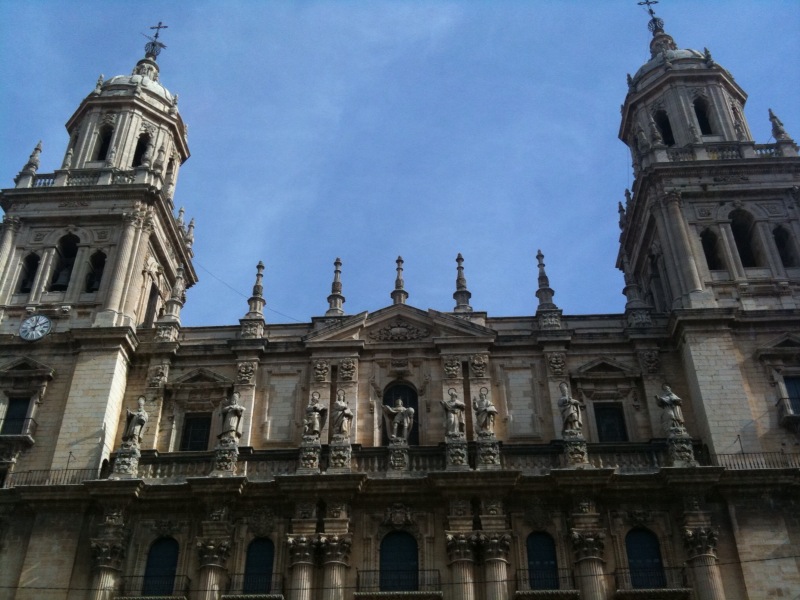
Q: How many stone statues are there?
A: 9